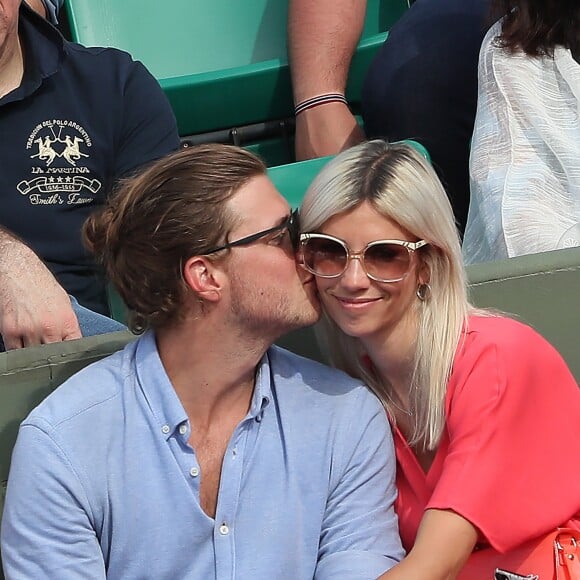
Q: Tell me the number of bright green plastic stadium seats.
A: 2